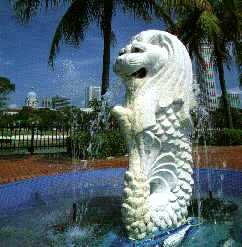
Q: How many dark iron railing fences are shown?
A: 1